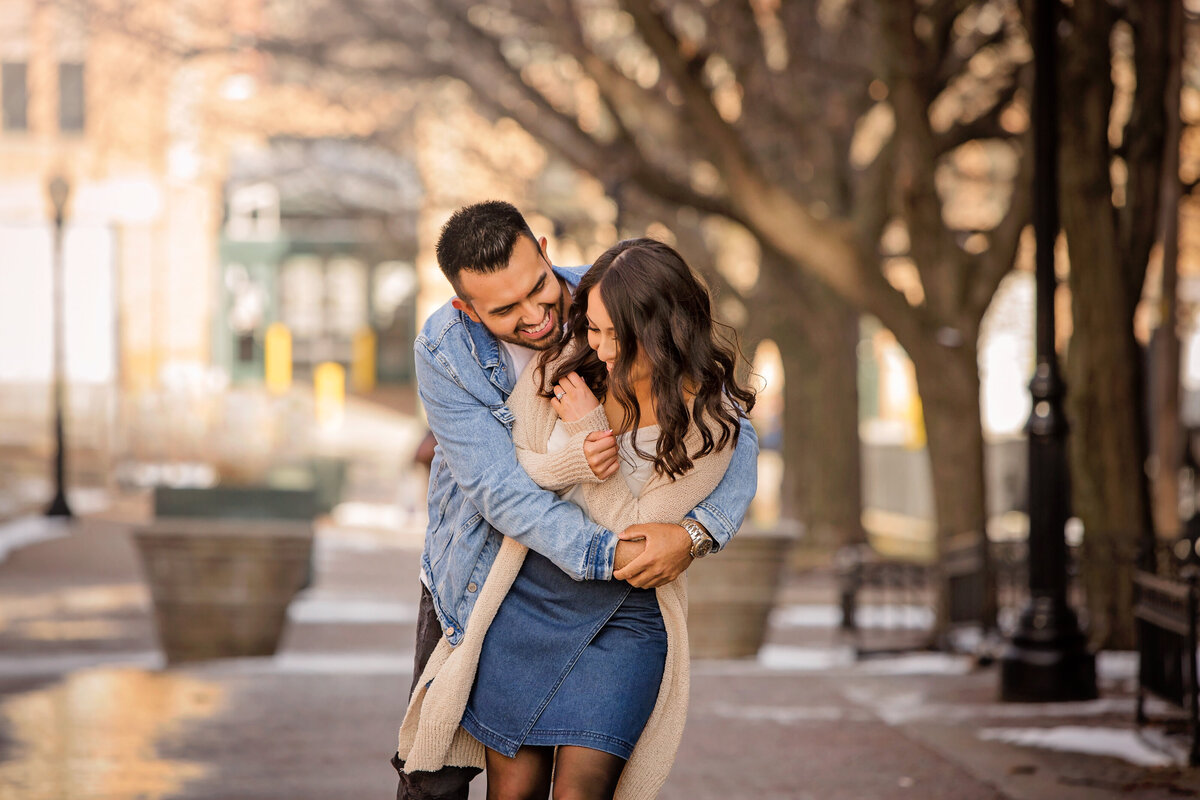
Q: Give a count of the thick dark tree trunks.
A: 3